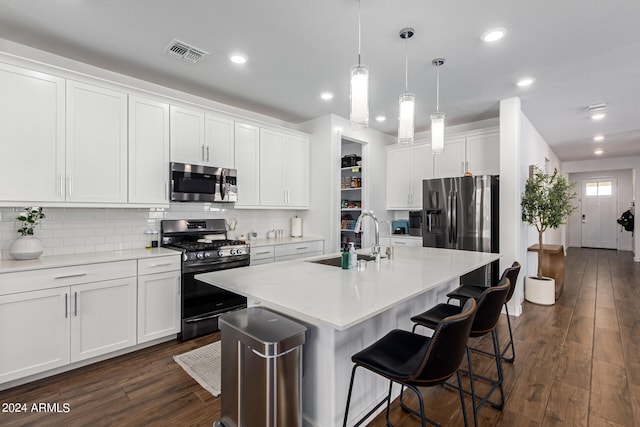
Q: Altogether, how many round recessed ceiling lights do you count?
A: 8